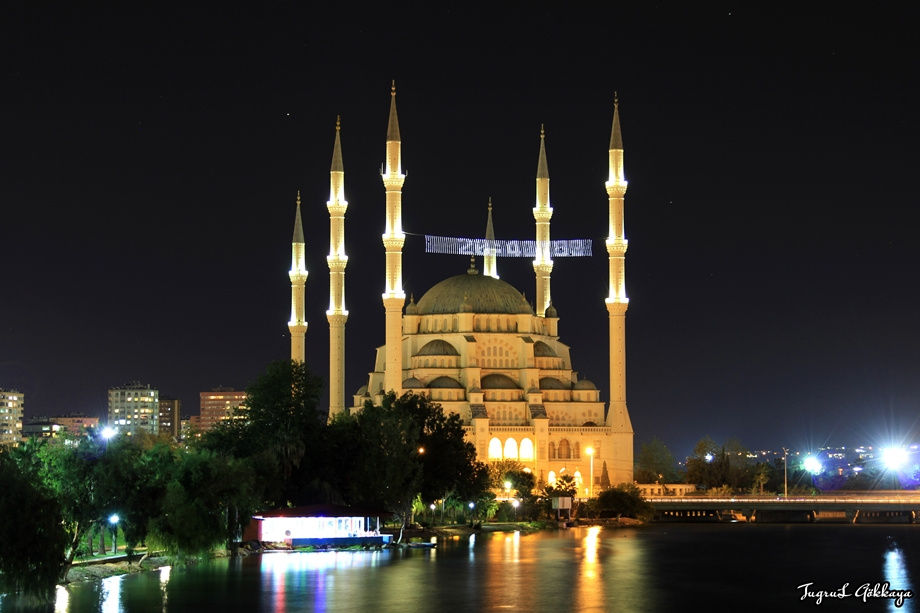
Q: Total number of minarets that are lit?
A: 6